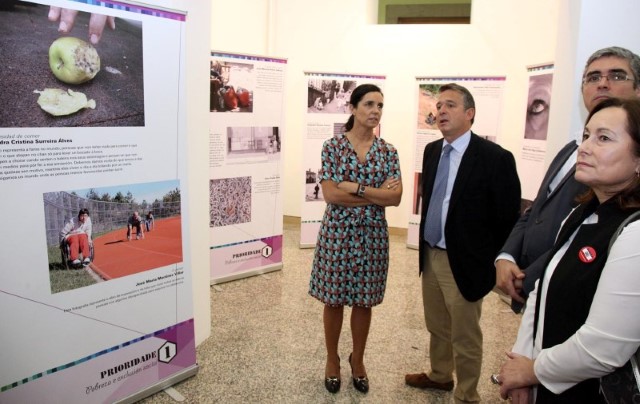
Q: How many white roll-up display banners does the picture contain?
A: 5